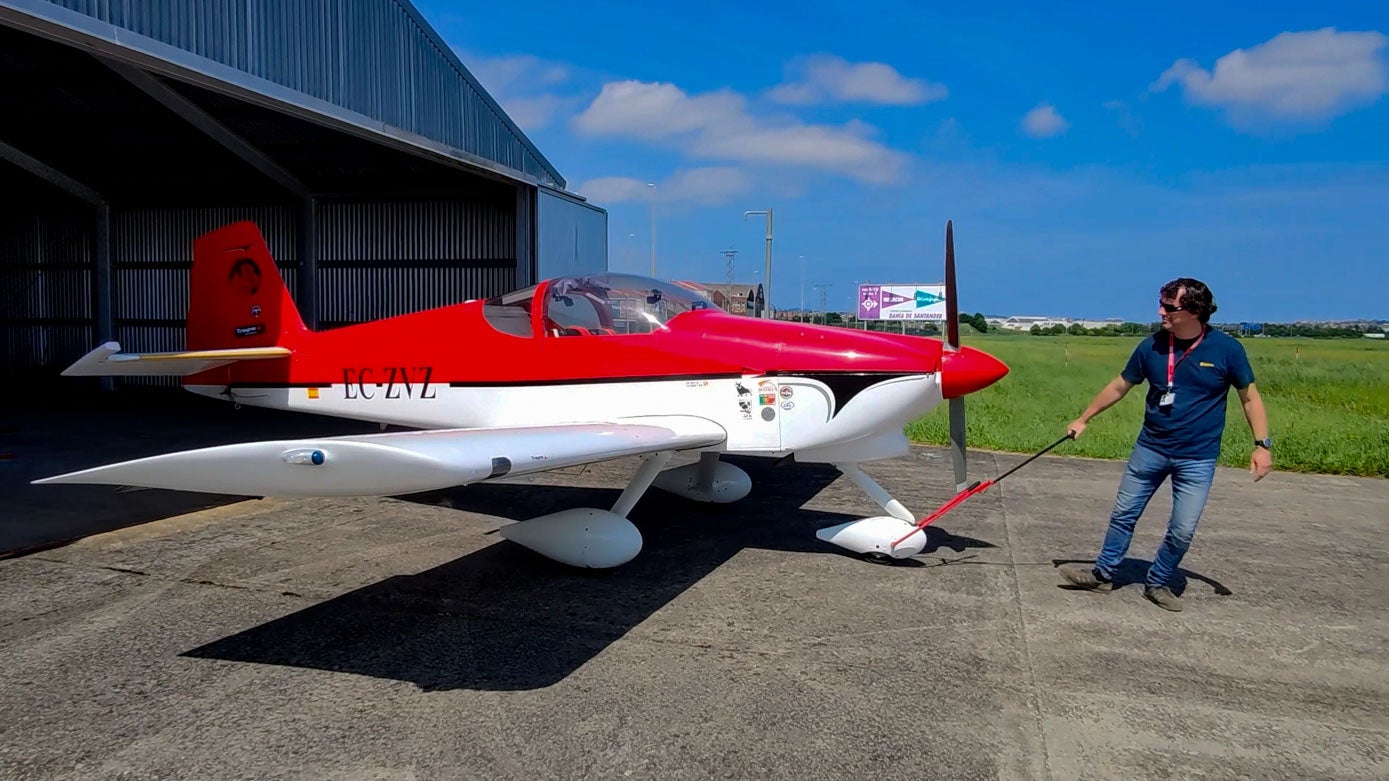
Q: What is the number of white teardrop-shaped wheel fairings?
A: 3